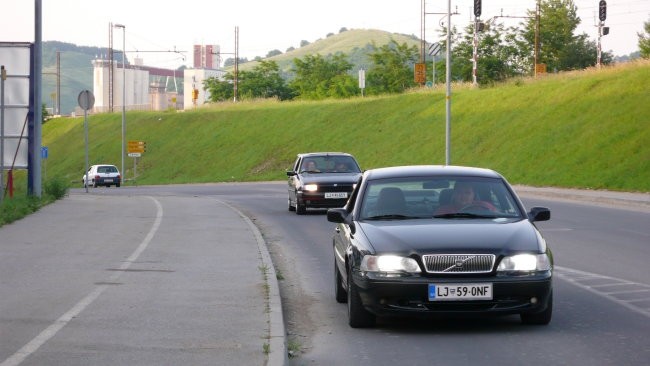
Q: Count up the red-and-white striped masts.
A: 2